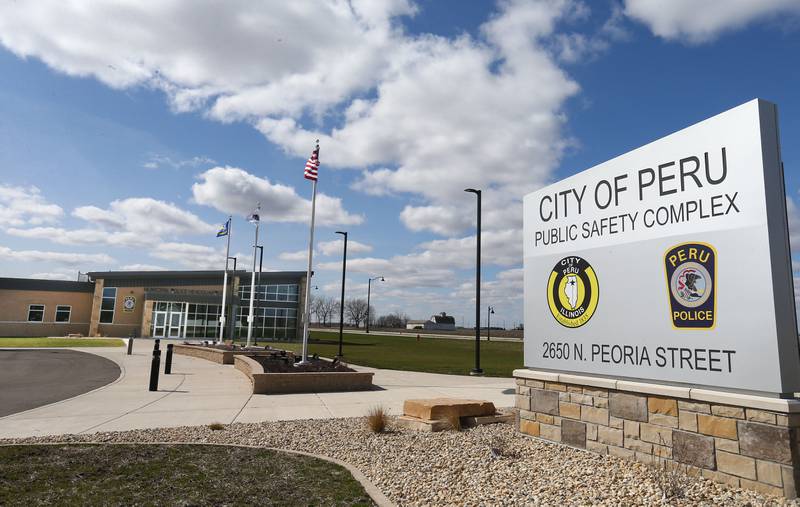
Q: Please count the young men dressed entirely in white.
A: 0